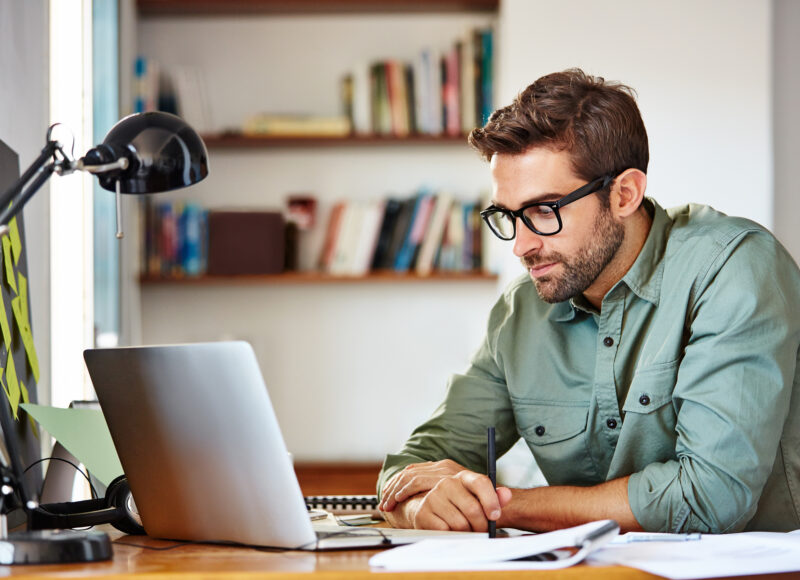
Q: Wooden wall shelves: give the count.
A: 3